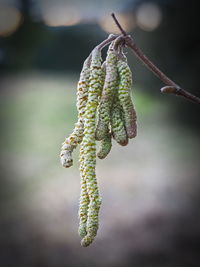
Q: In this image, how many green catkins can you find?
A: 7